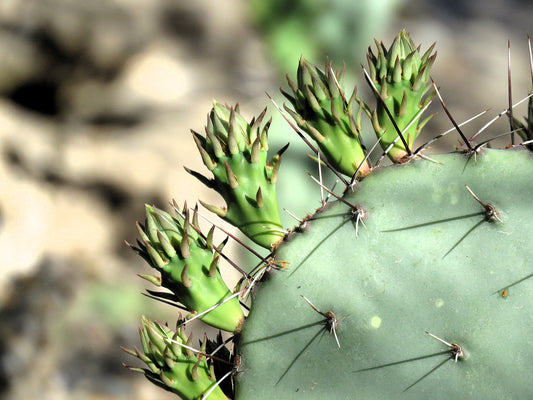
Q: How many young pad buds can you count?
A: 5